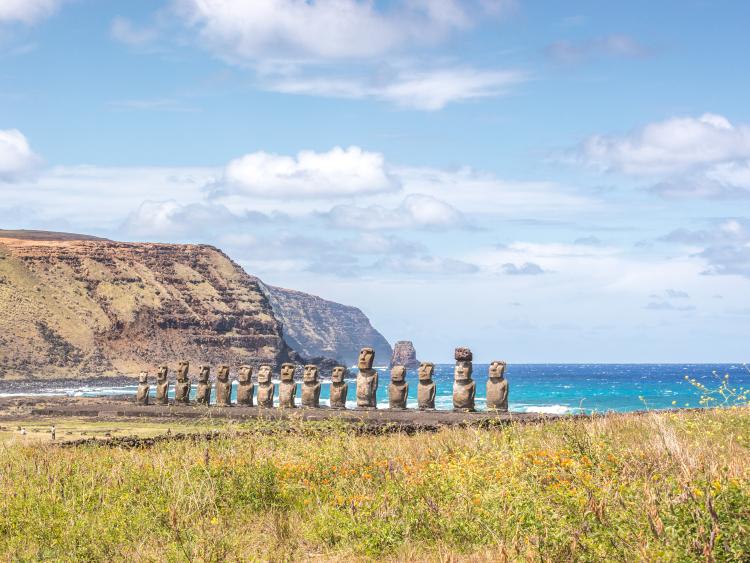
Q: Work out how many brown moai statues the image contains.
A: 15